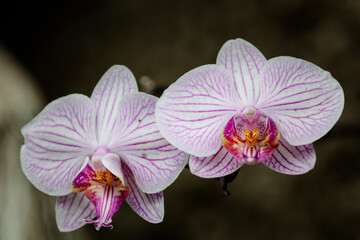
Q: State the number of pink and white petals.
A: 10